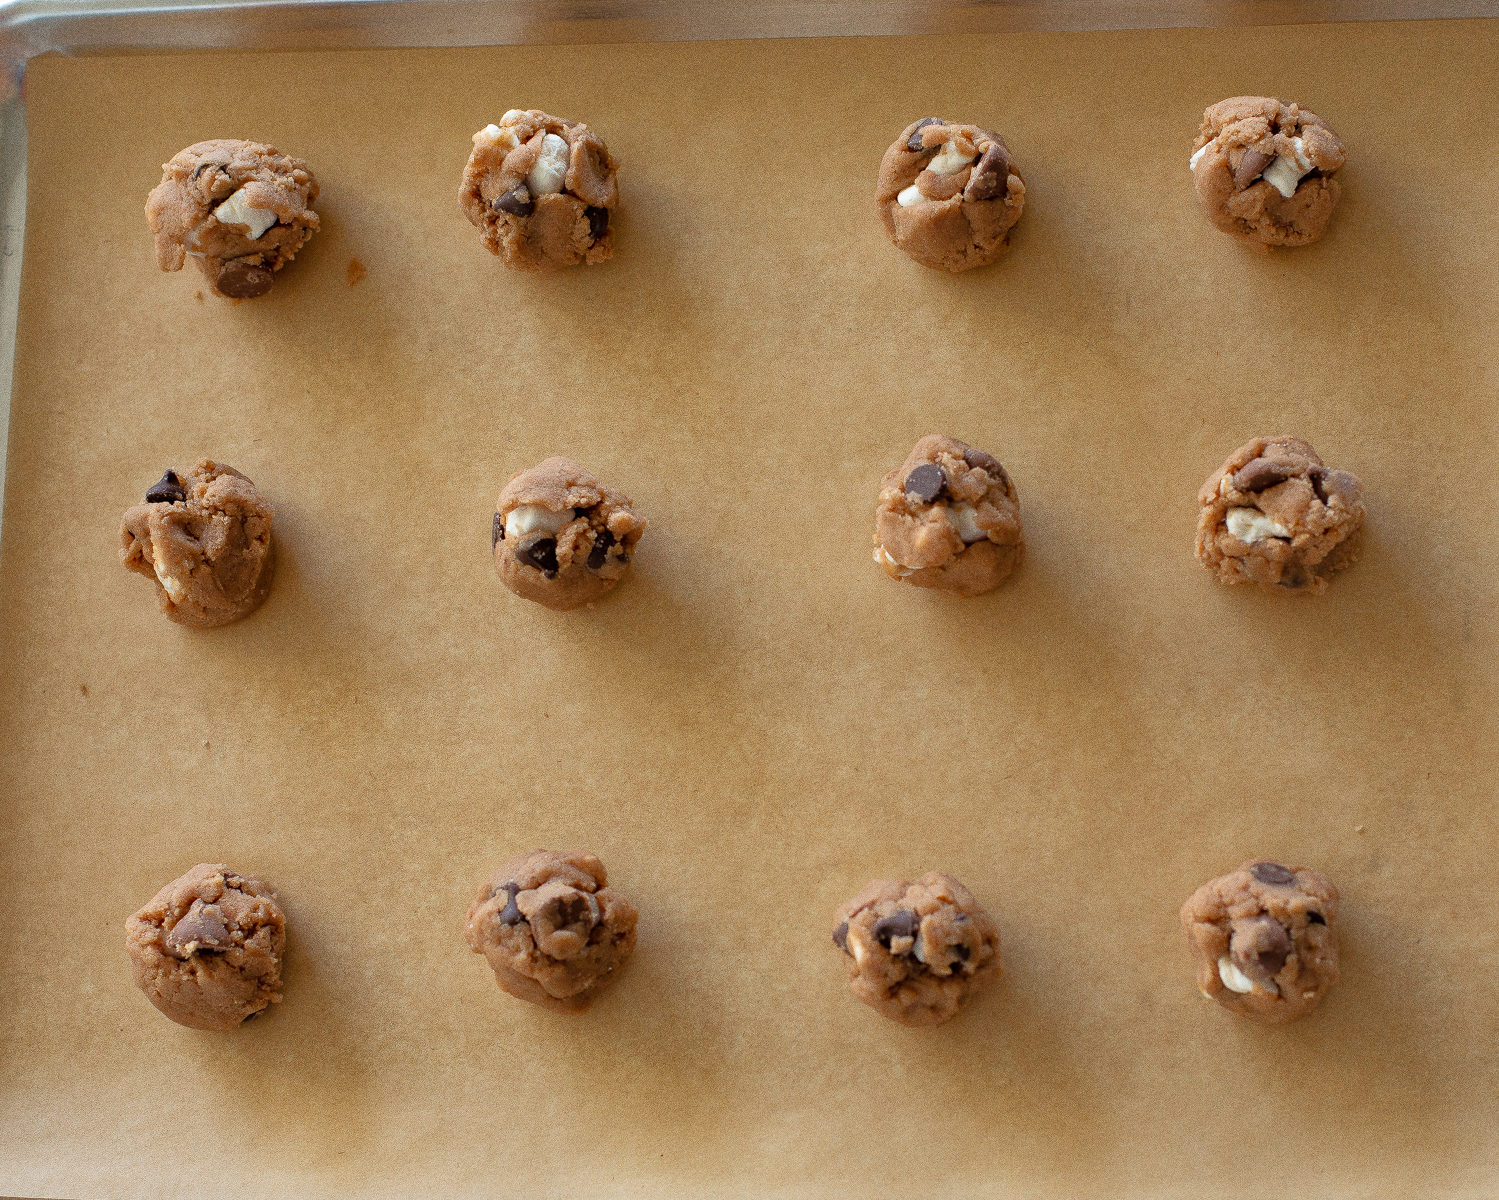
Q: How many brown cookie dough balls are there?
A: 12